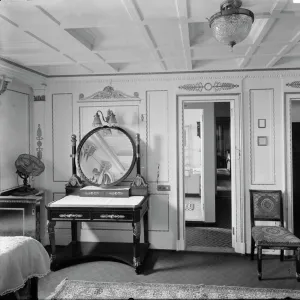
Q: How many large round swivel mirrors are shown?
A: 1